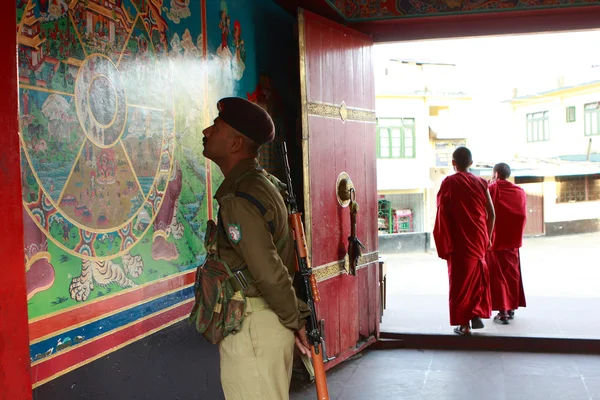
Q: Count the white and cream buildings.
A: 2